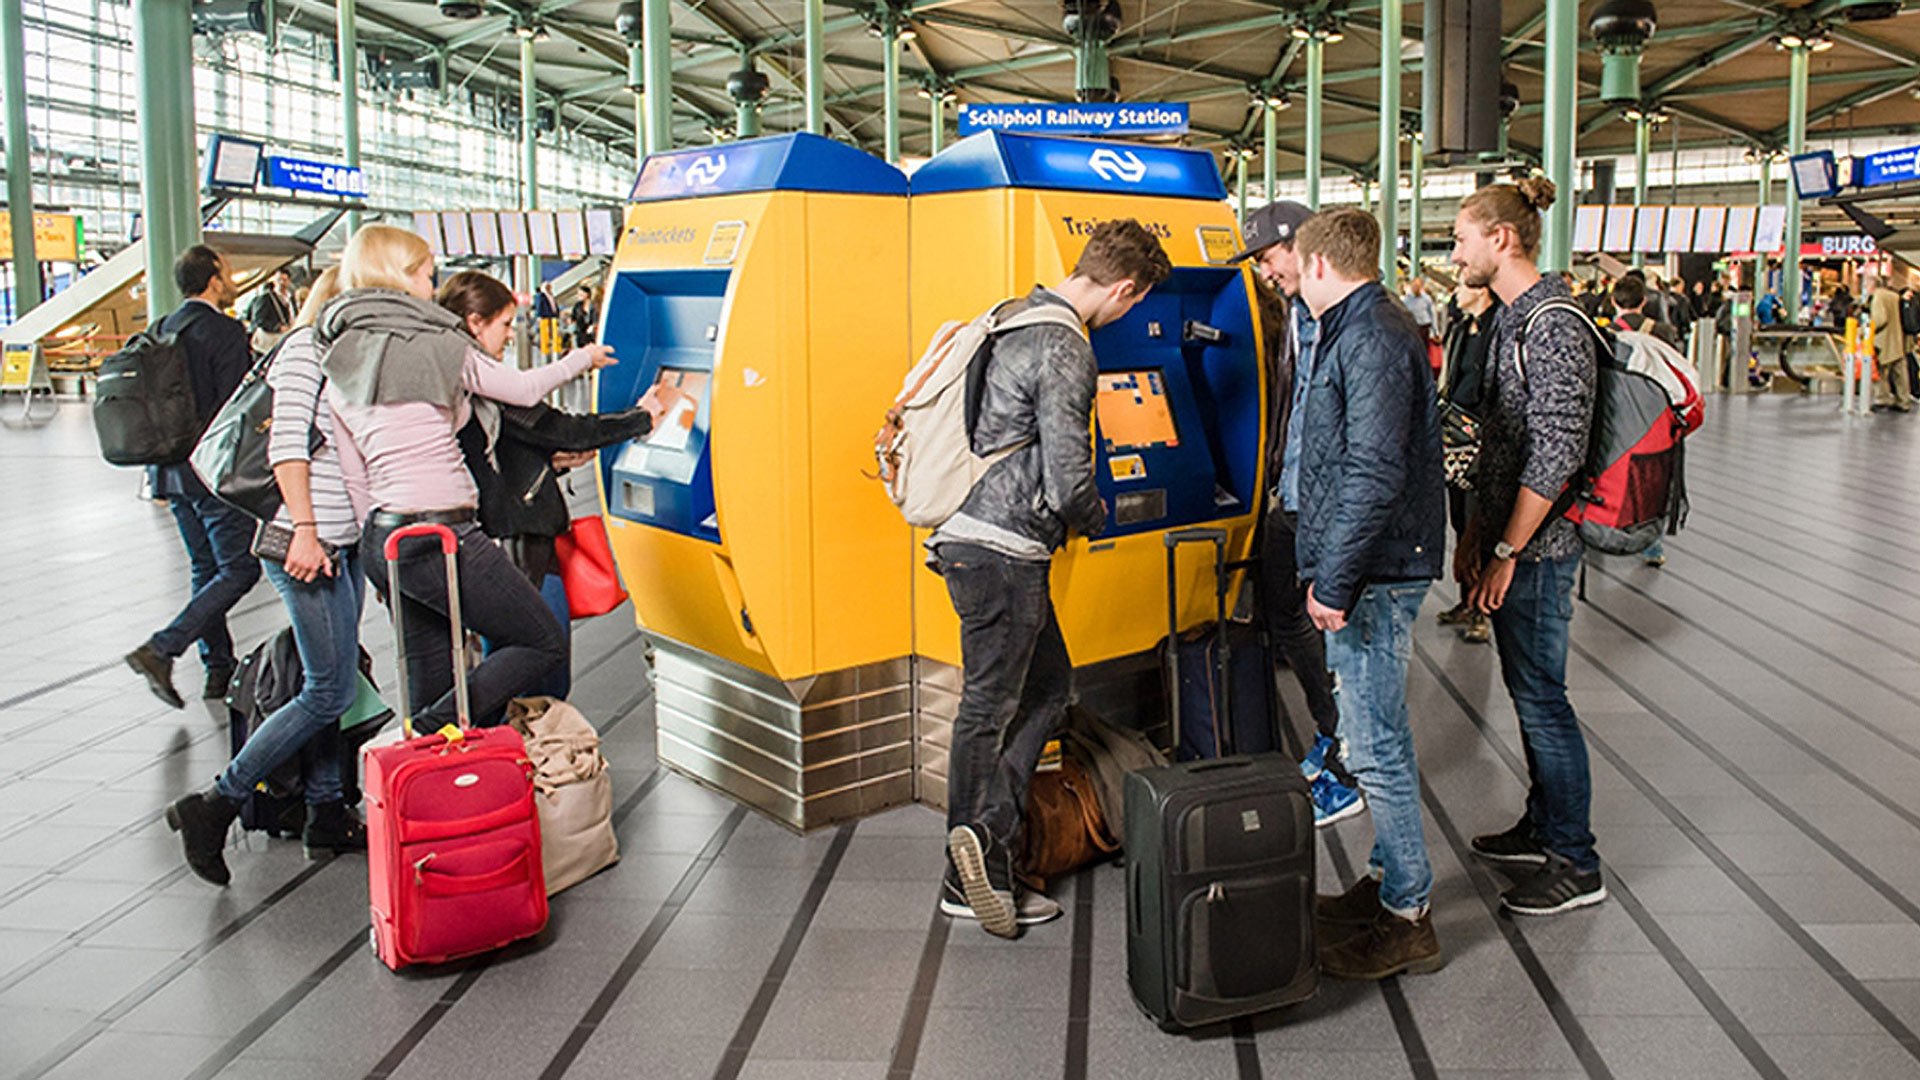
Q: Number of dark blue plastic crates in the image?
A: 0